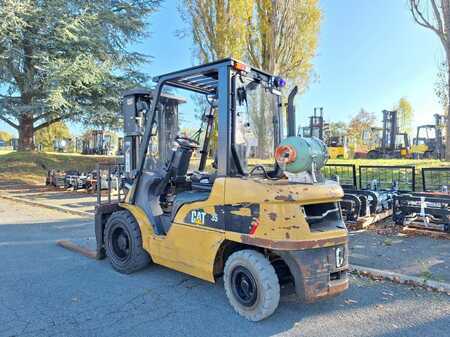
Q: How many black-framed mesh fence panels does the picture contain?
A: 3